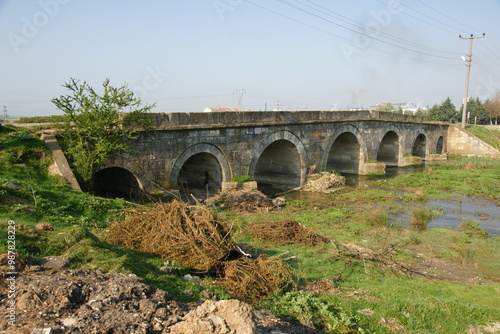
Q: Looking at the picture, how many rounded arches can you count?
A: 7